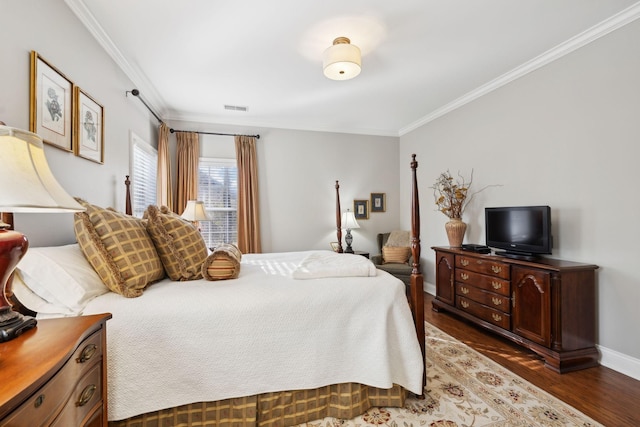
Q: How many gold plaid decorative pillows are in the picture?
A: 2